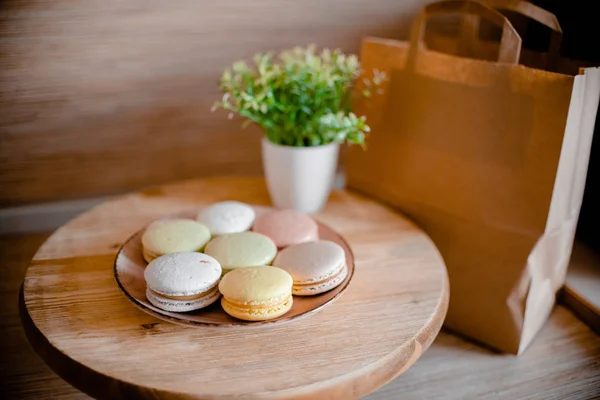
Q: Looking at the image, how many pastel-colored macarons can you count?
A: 7